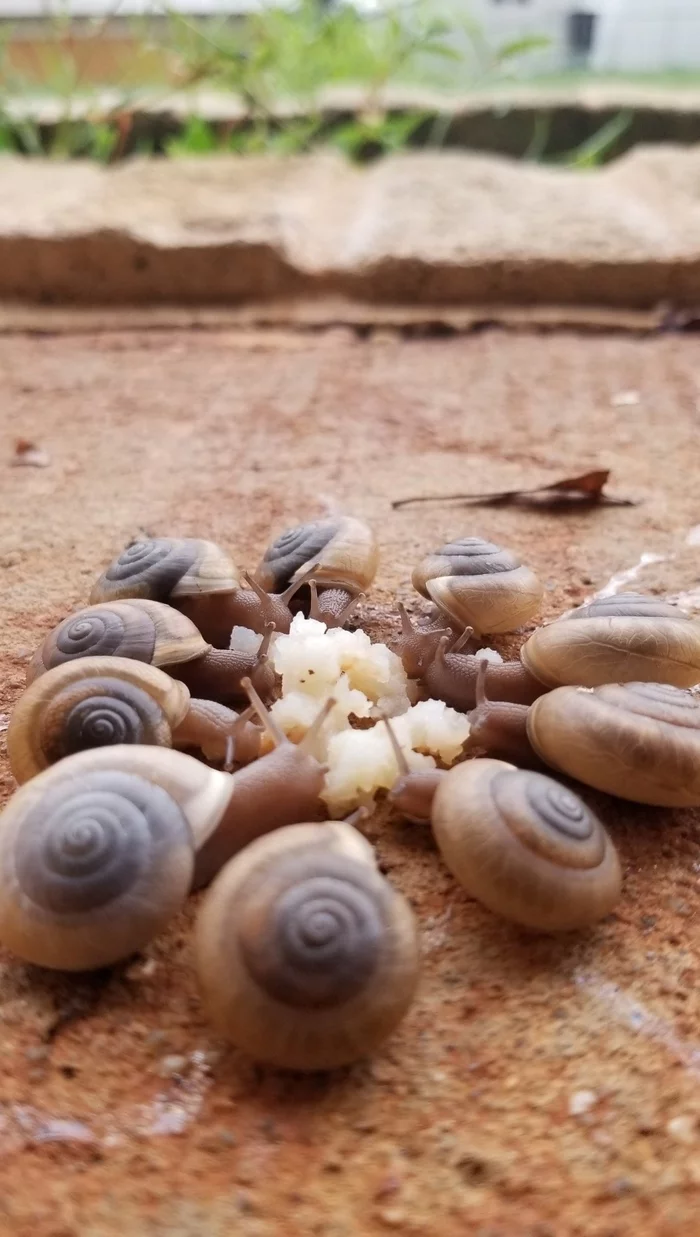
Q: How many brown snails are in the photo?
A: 10